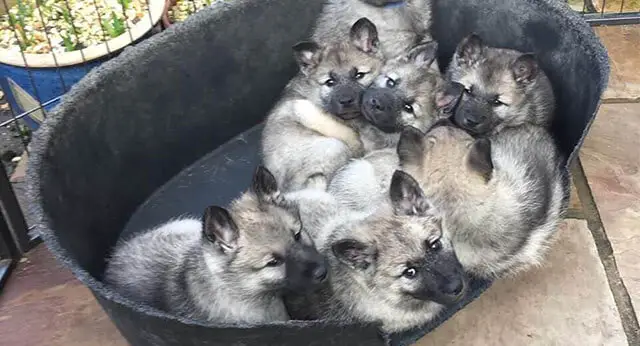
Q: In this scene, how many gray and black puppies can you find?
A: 7